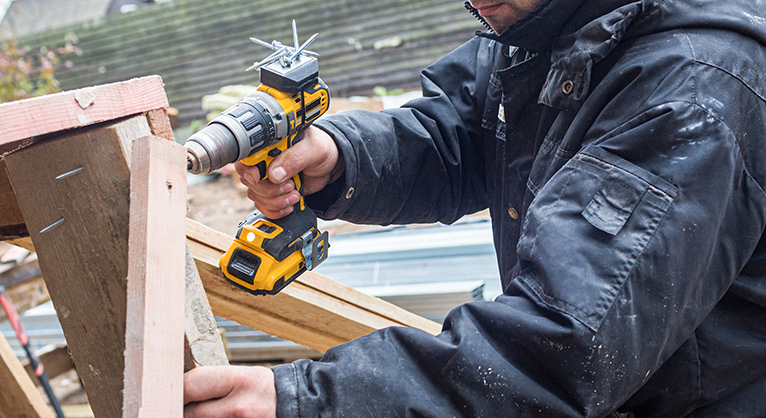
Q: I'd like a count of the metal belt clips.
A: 1